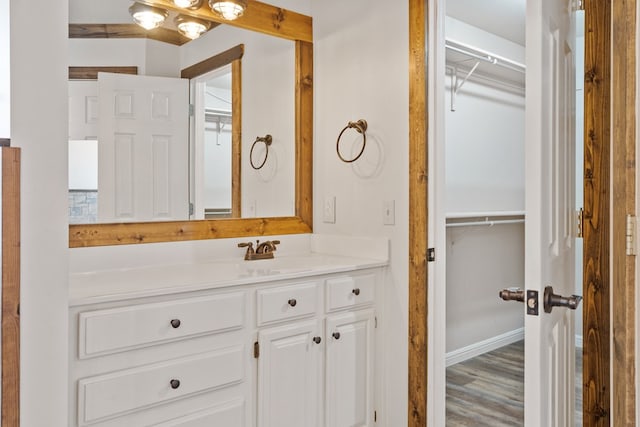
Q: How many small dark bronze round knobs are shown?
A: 6